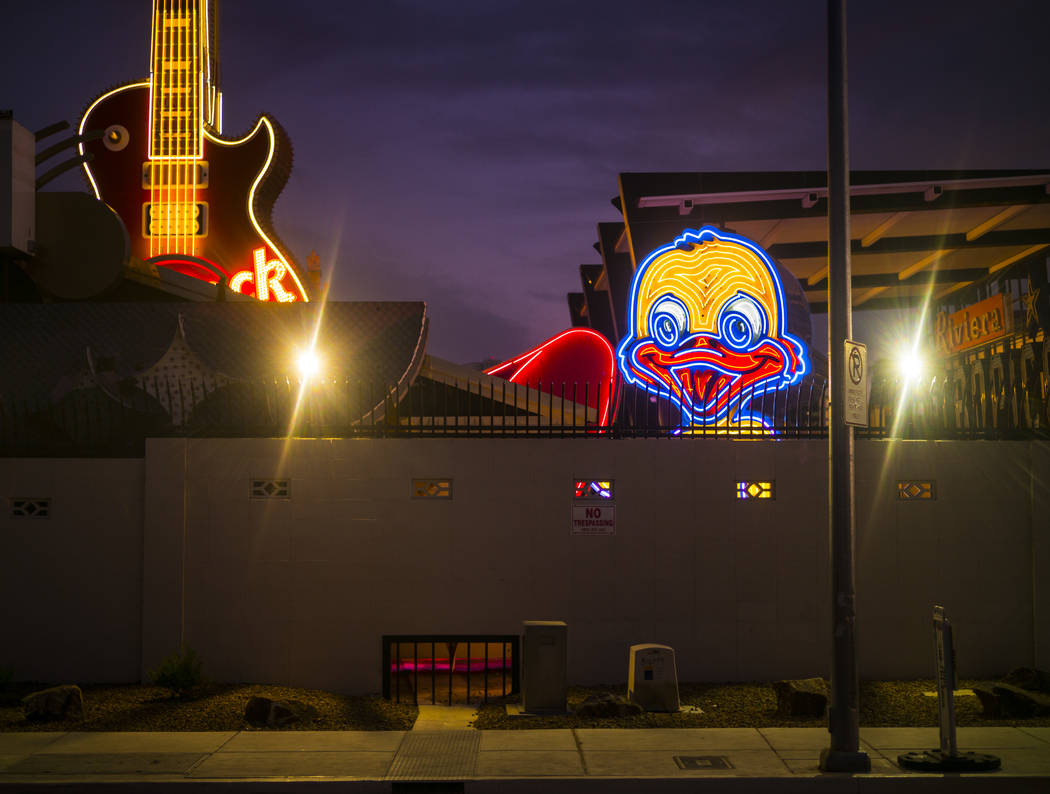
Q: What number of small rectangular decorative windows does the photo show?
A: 6